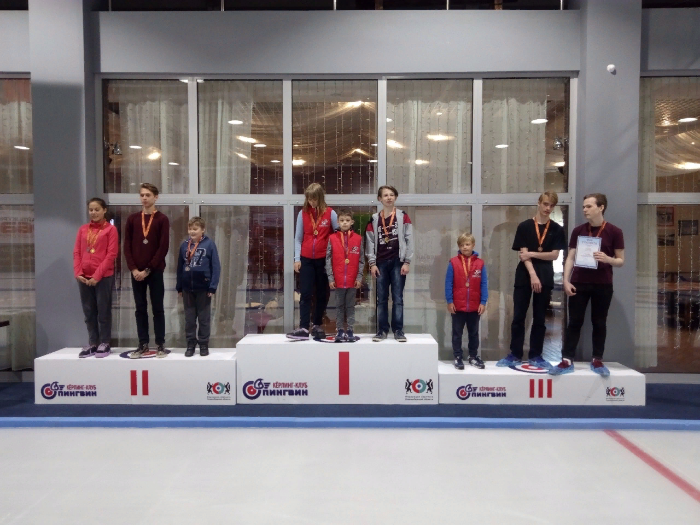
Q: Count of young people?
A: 9